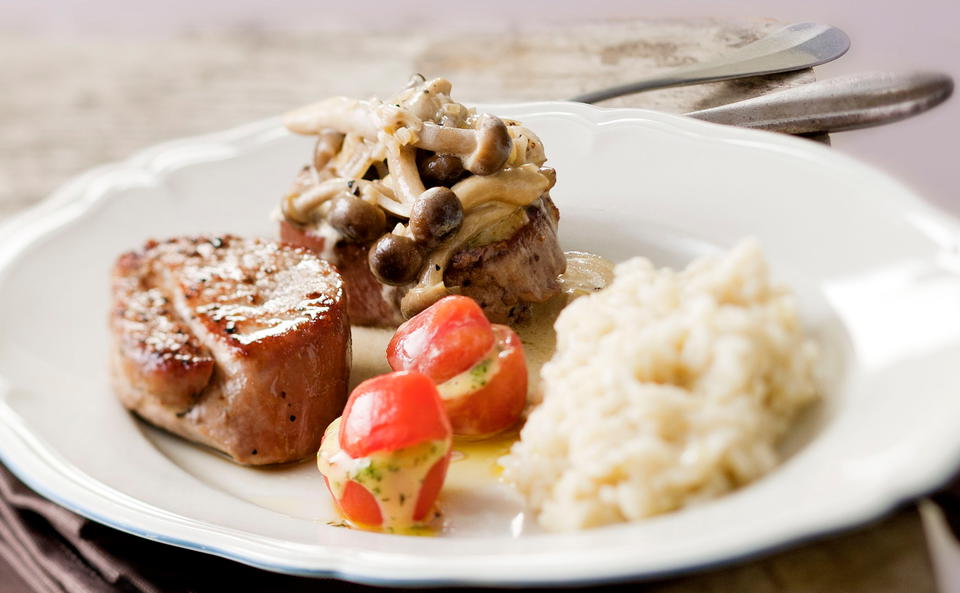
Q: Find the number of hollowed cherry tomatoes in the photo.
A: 2